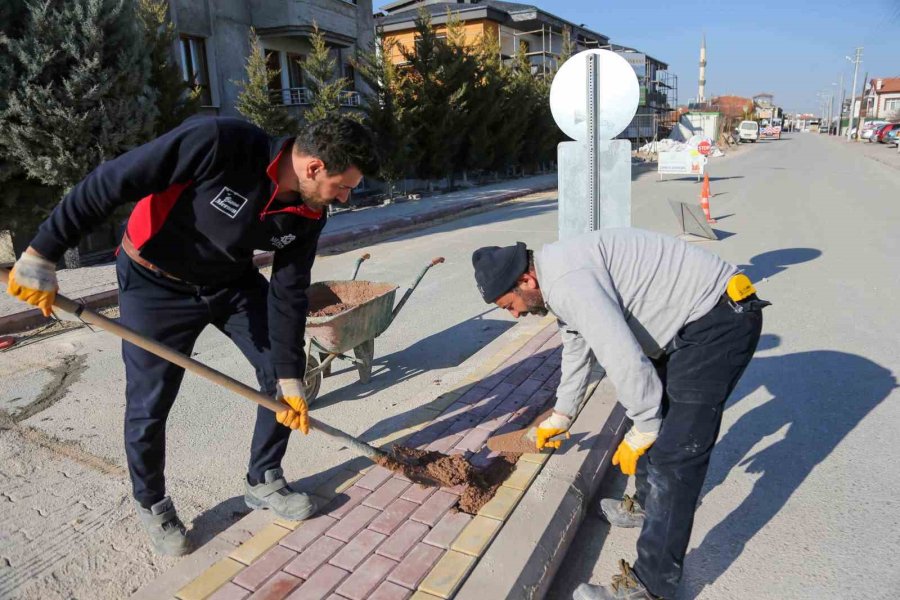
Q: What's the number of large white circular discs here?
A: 1